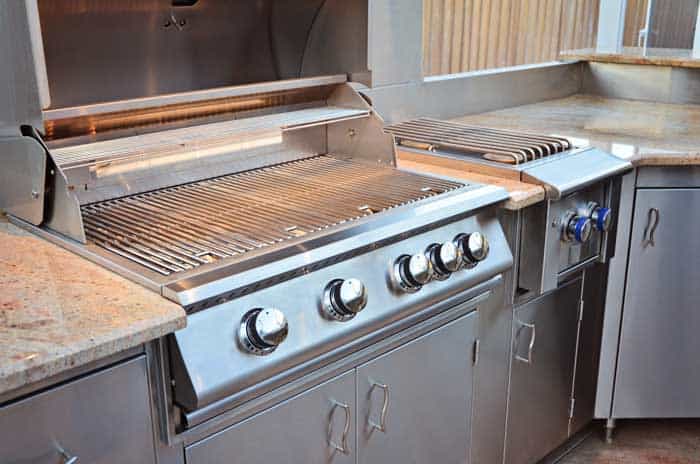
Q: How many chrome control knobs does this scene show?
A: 5